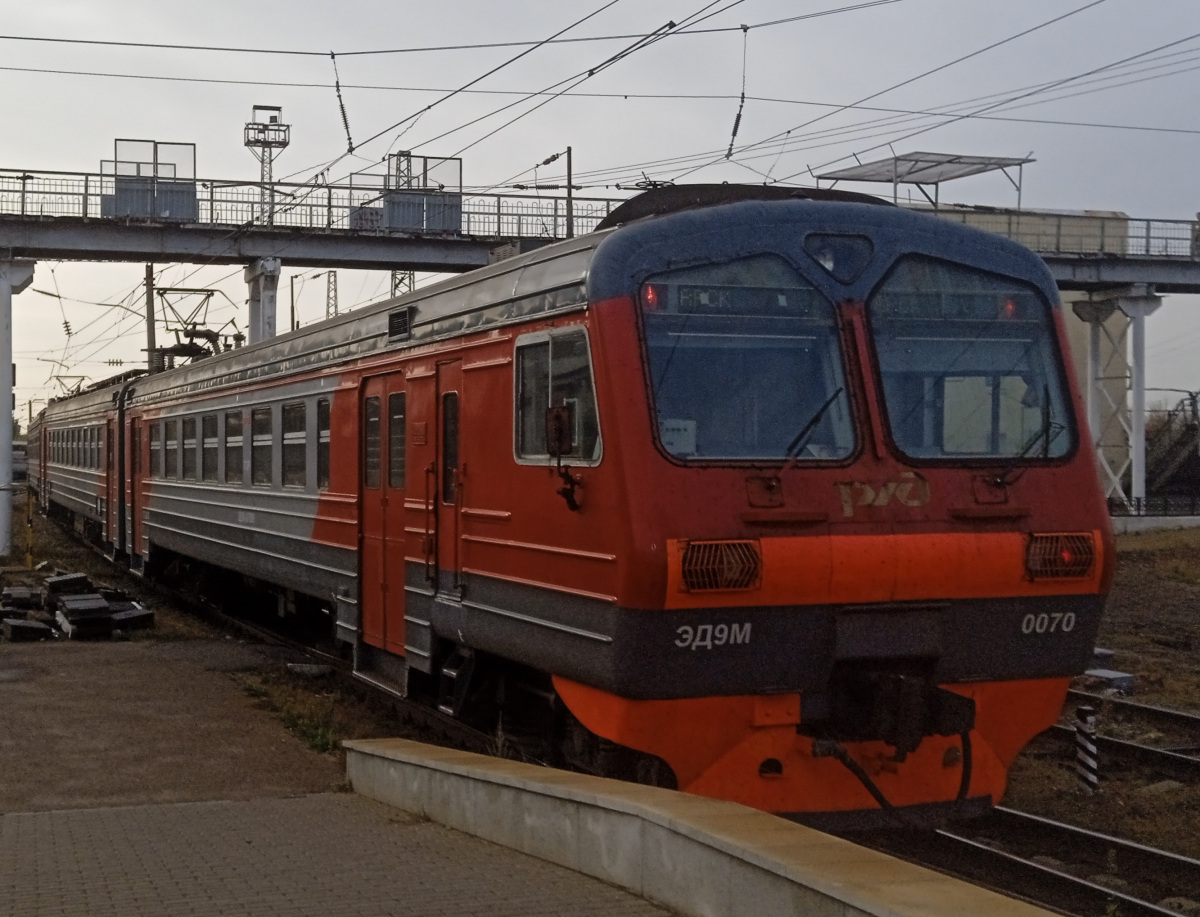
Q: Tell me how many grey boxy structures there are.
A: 2